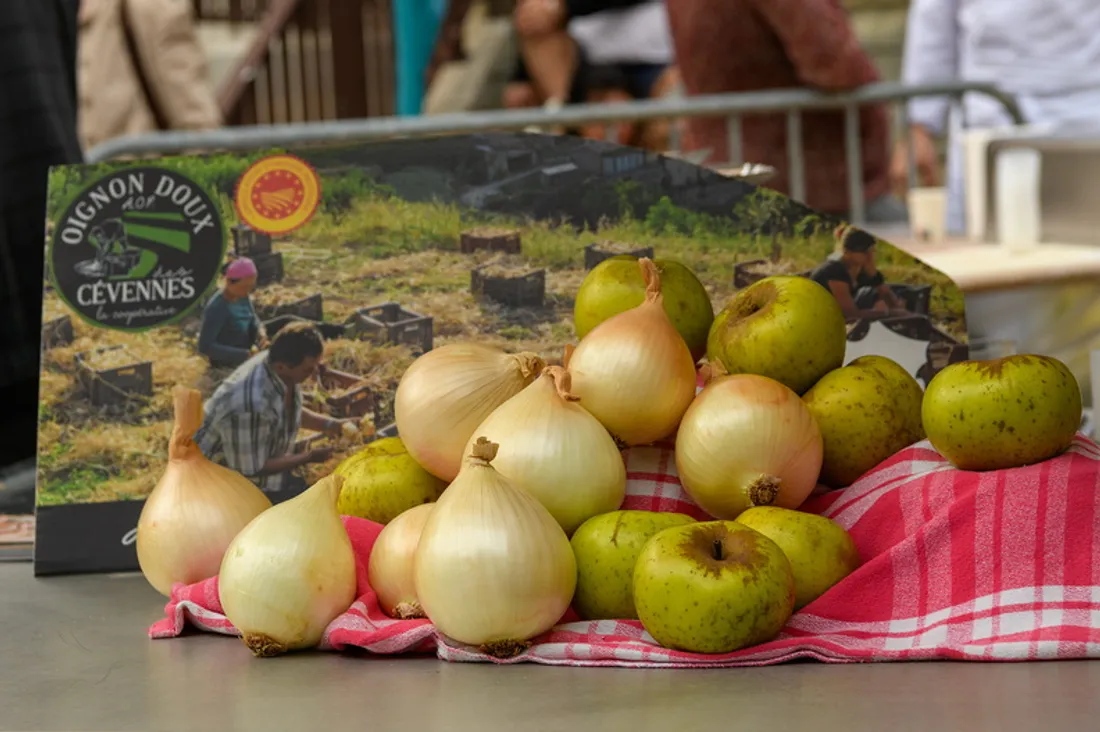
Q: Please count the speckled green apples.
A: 8